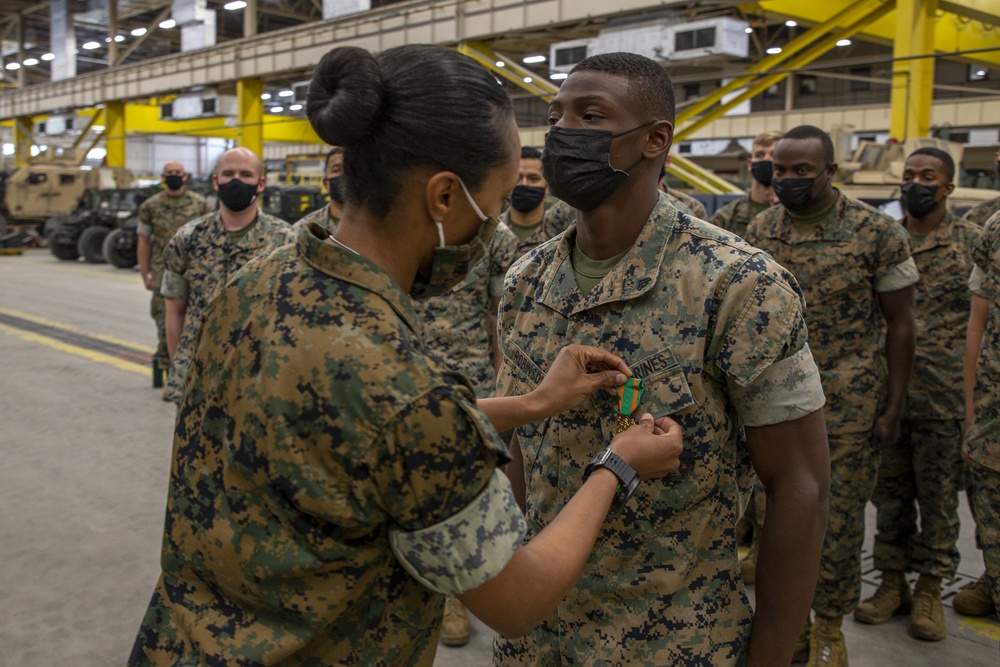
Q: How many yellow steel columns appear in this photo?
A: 4